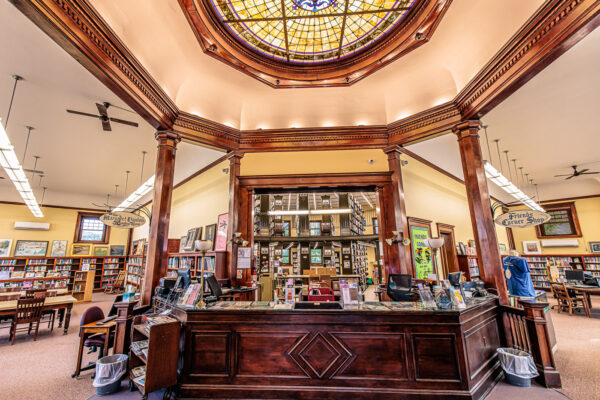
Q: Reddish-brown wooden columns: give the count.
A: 4